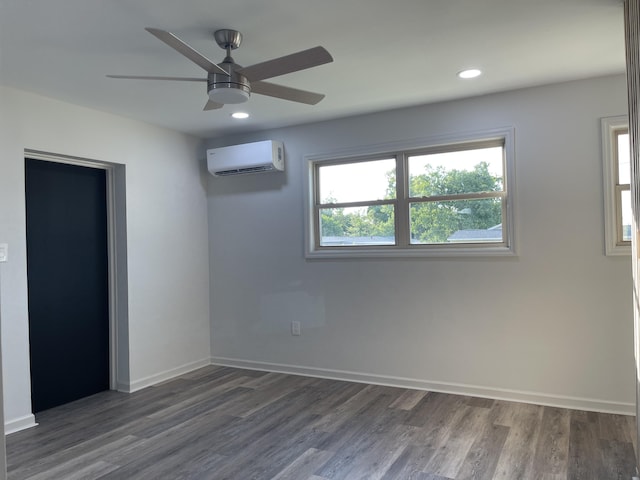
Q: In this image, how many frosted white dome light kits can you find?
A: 1